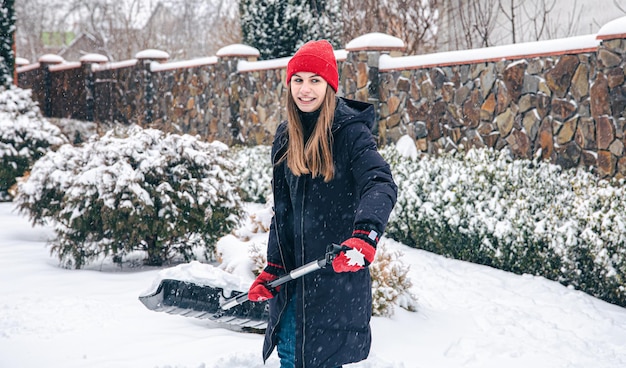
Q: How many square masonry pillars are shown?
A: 7